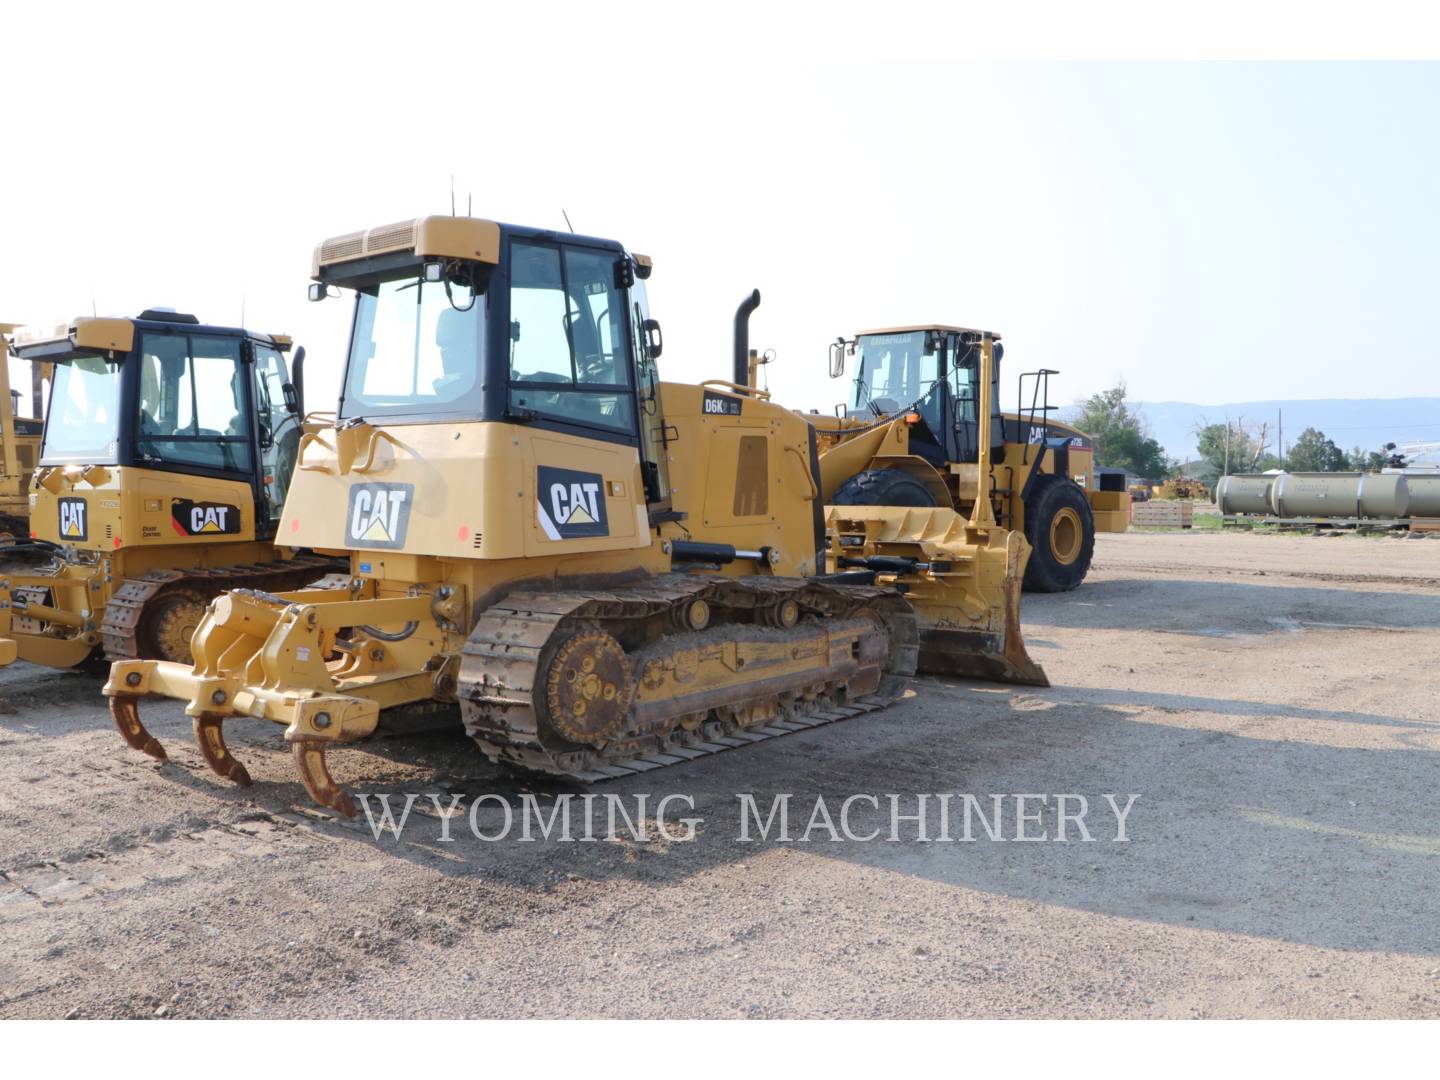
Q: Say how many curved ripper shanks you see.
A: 3